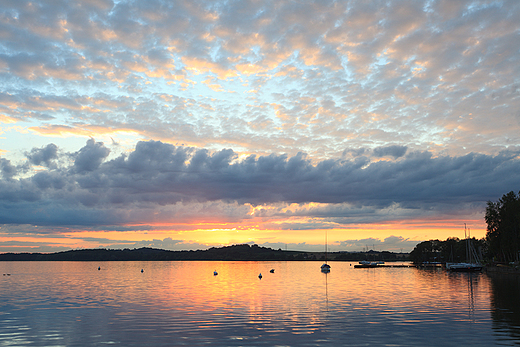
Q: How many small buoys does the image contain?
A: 5